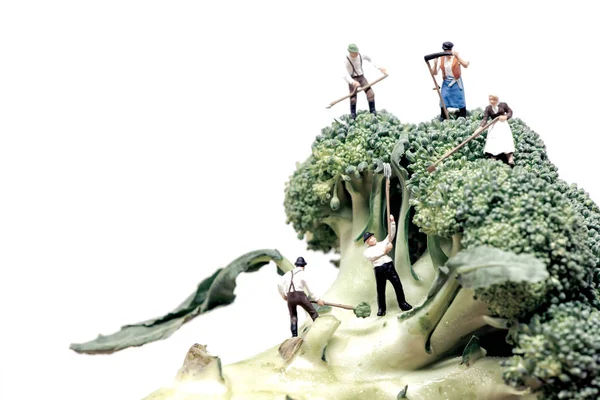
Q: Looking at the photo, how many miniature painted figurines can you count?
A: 5